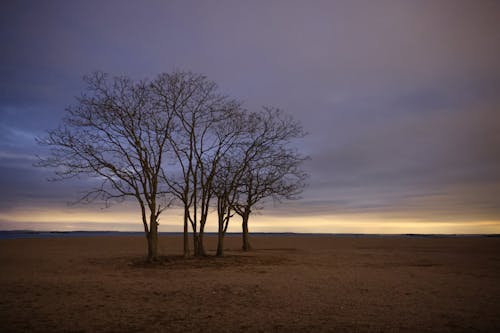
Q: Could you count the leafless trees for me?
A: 5